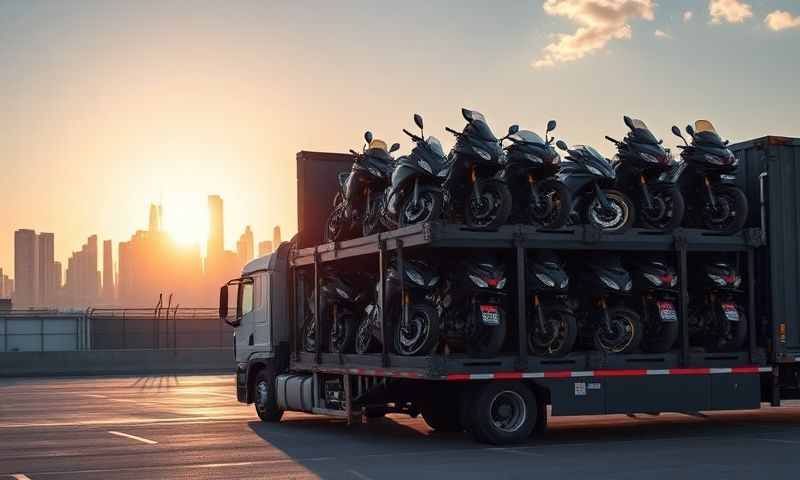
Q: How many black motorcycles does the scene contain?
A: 14